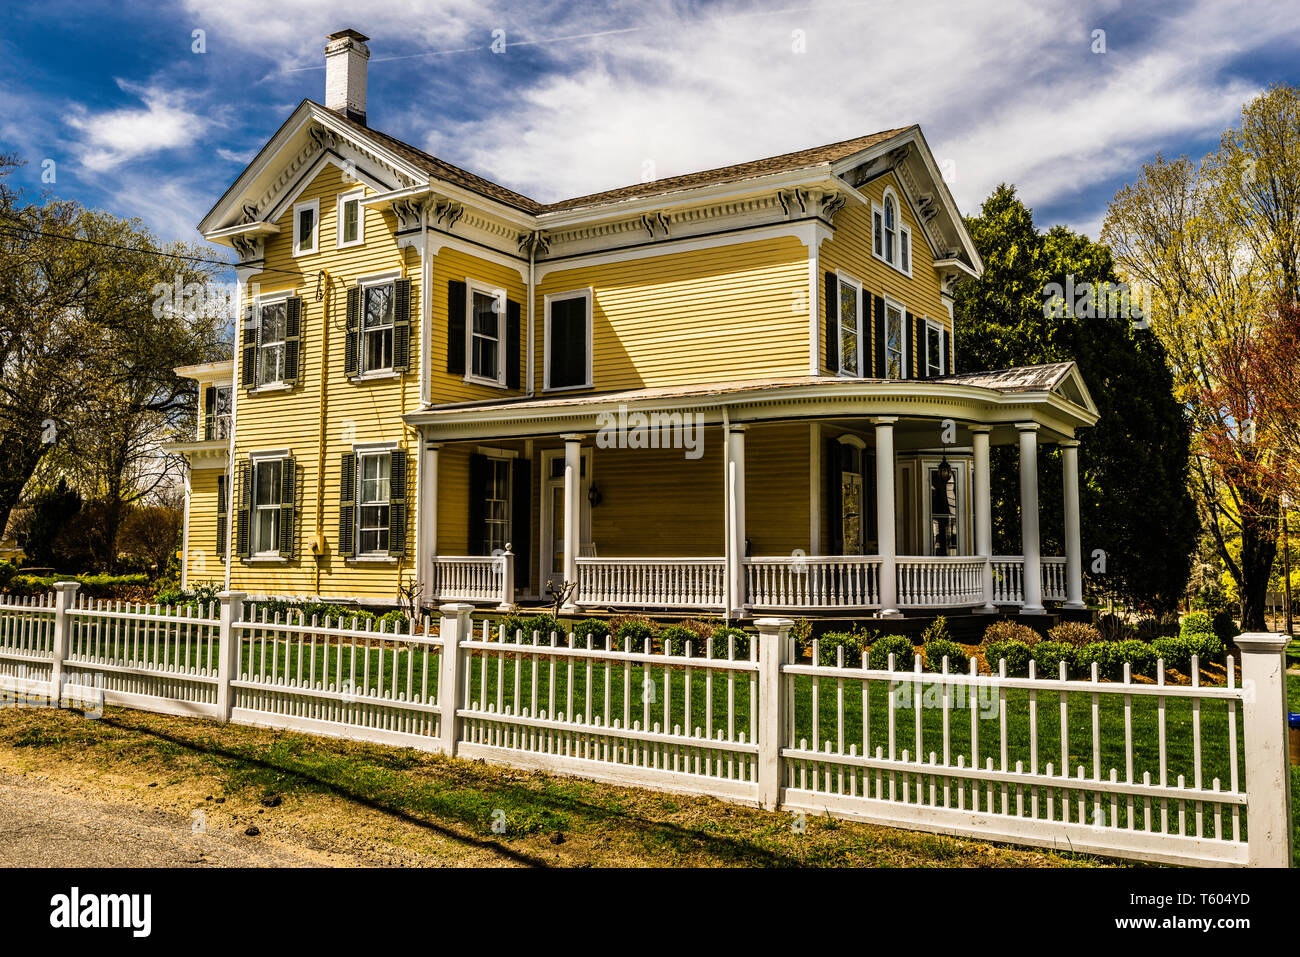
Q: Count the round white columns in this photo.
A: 7